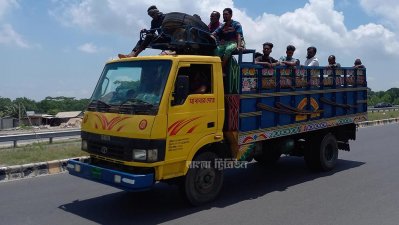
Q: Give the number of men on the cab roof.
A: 3